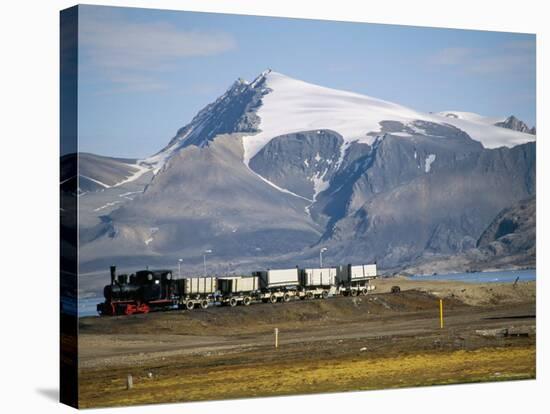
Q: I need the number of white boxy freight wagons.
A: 5